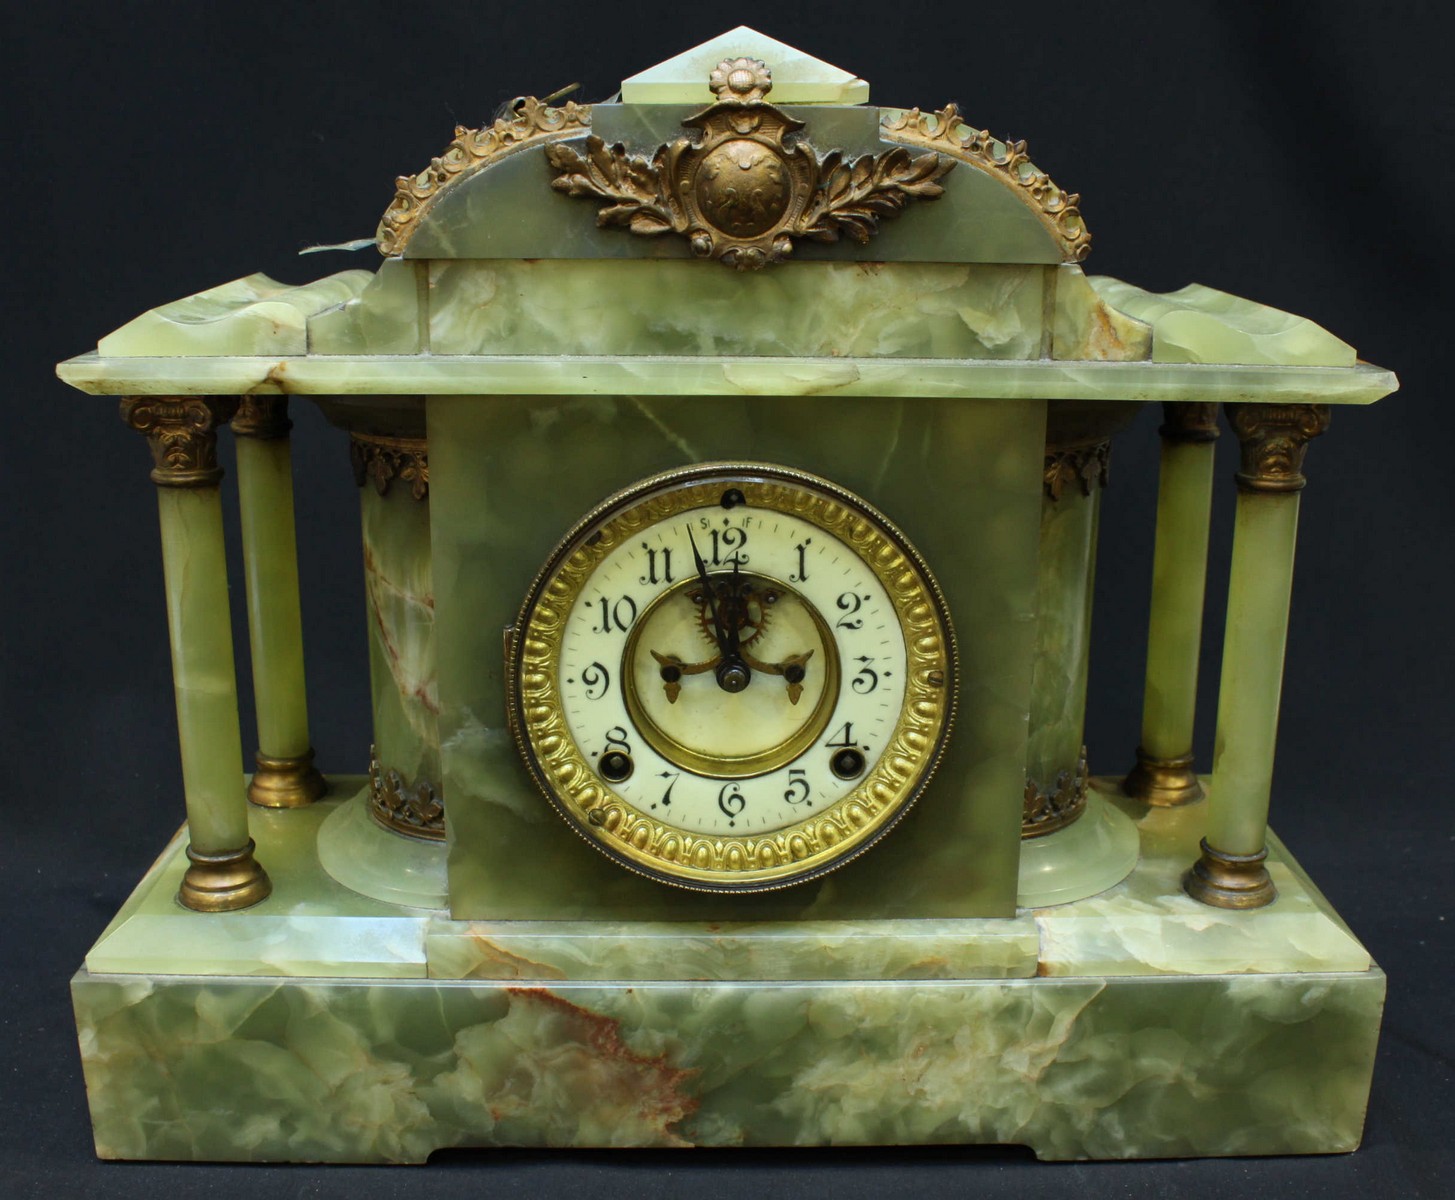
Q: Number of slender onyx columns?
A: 4